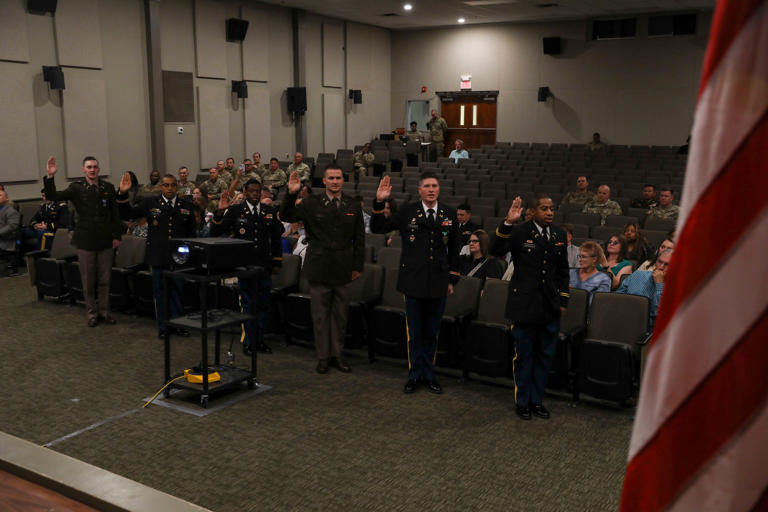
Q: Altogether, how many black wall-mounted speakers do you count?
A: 8